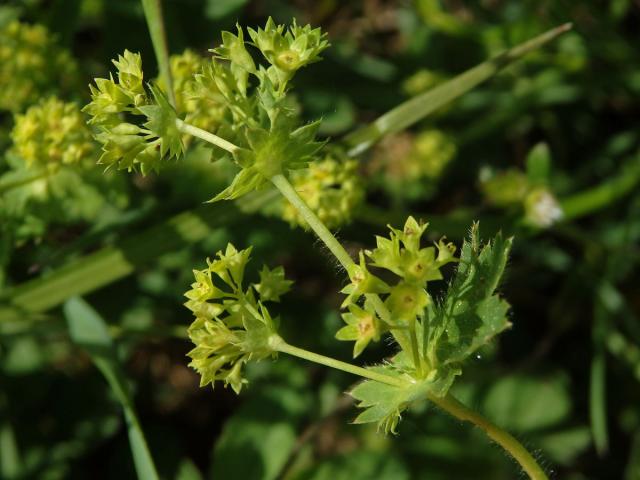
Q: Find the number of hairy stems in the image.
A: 2